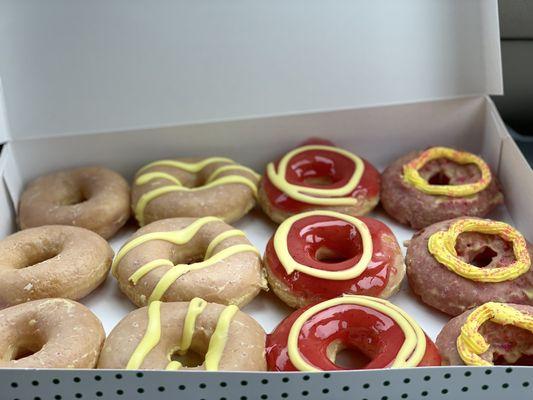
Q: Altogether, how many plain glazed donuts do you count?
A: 3